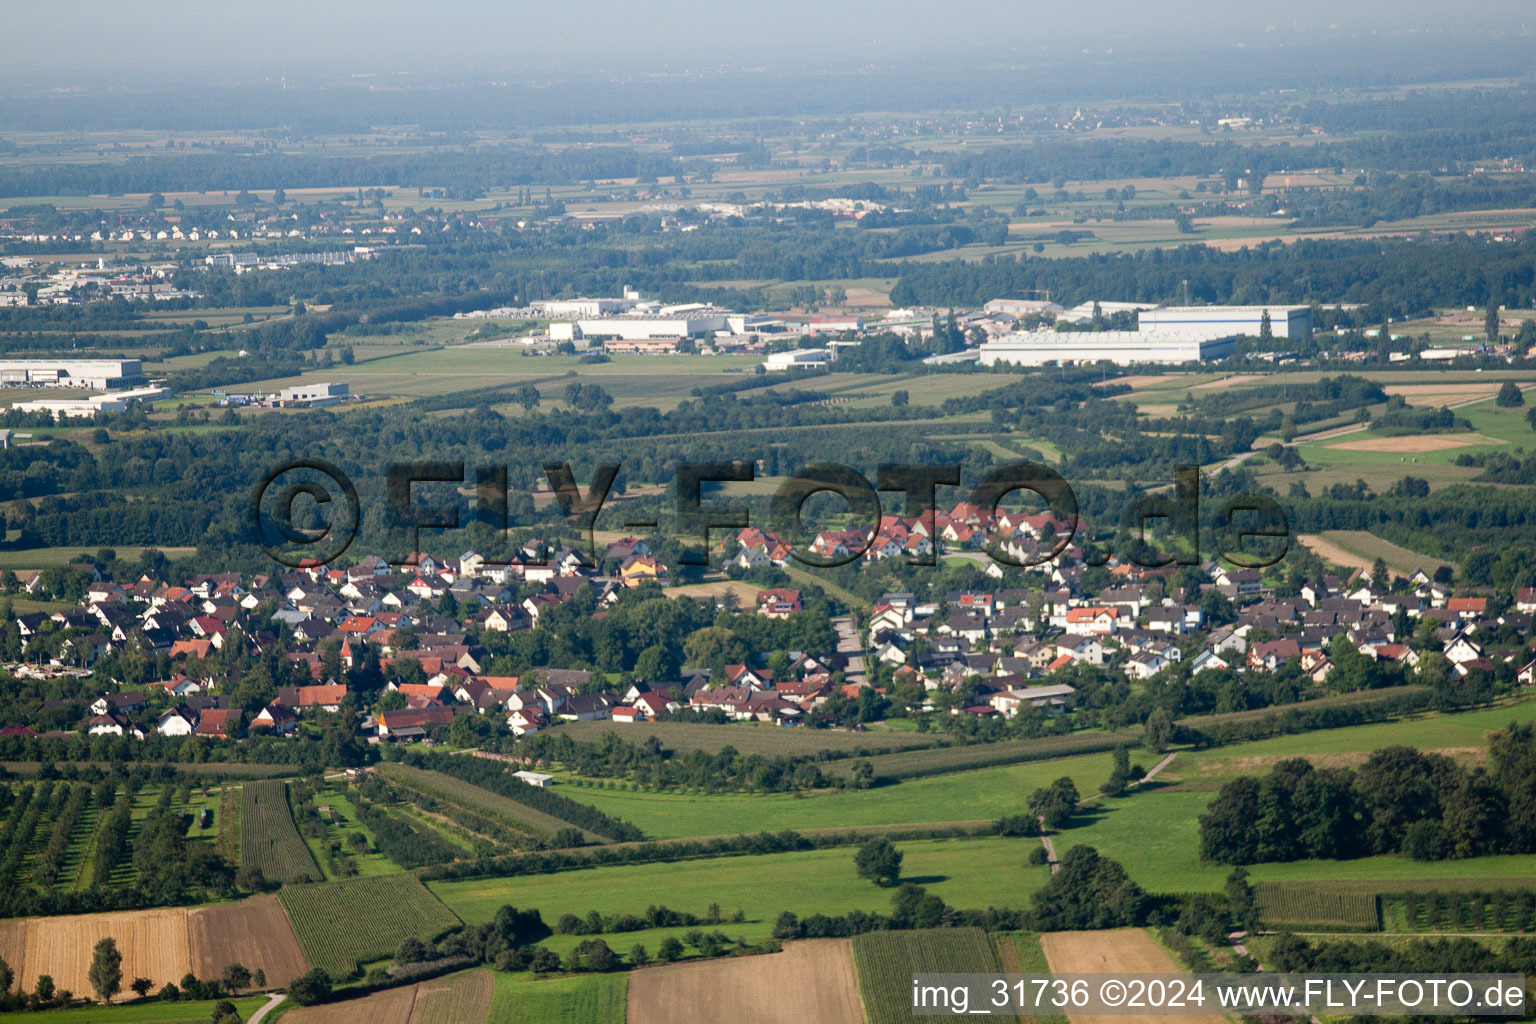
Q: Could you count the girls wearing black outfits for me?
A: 0